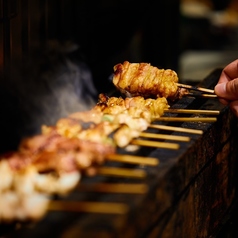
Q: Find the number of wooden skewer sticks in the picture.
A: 11